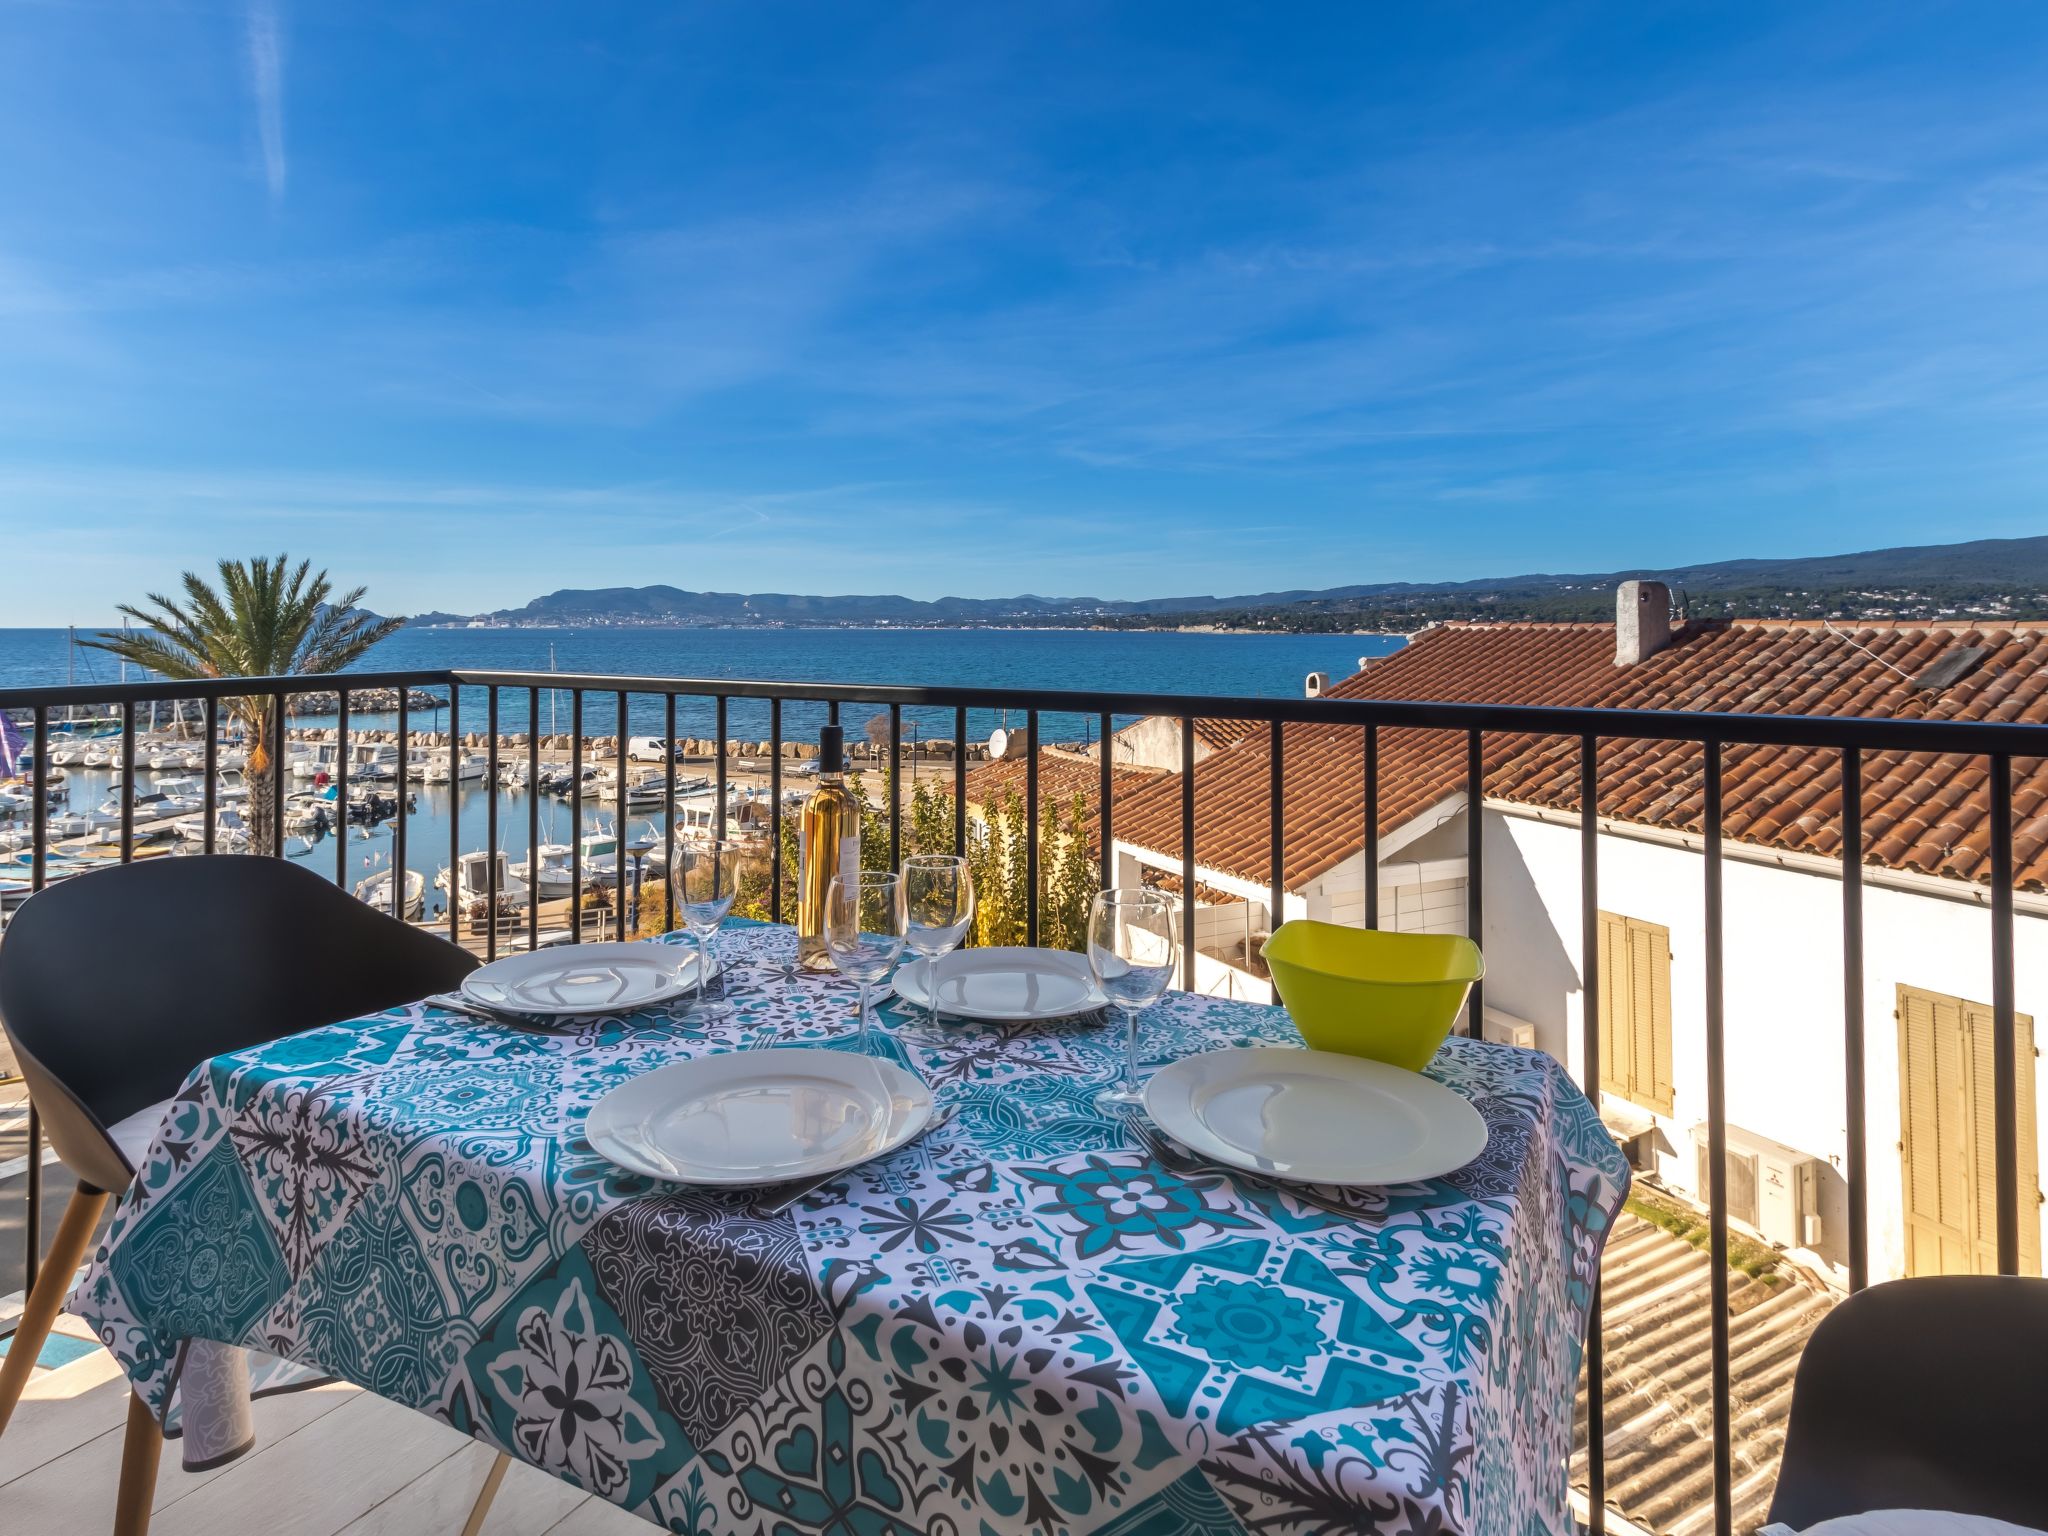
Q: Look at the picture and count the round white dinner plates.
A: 4